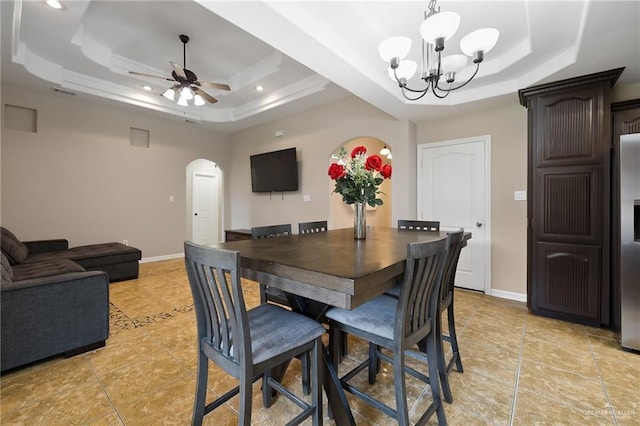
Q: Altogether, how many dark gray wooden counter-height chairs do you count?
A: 6